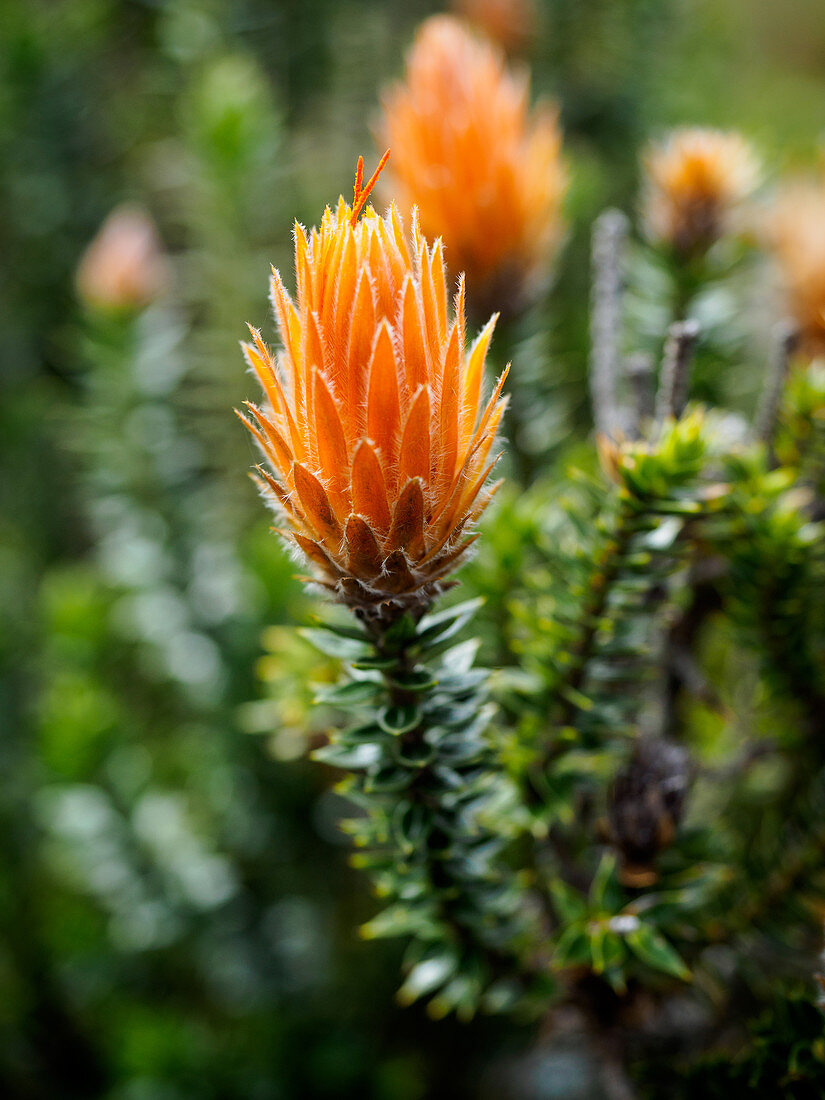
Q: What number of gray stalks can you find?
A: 4